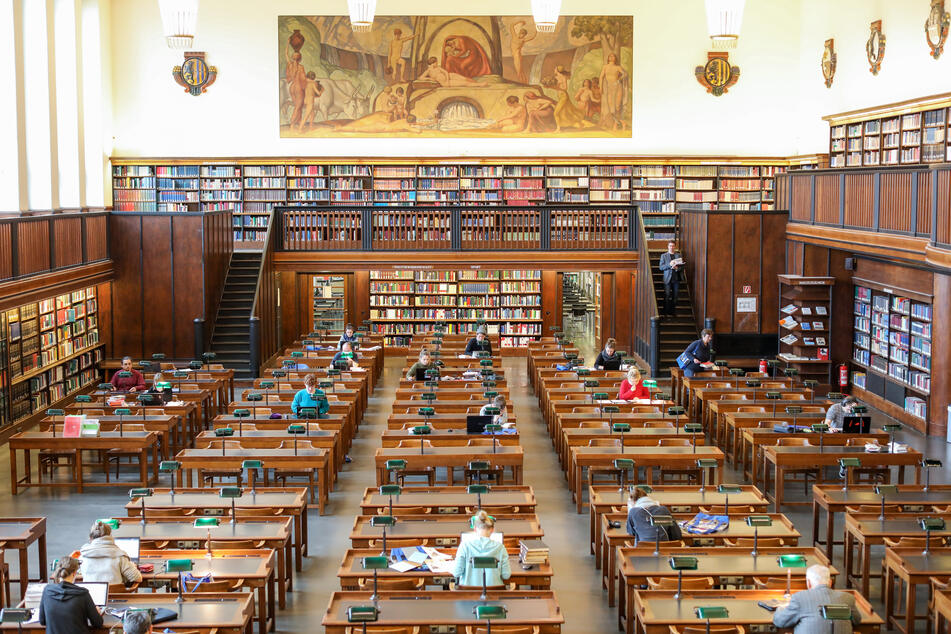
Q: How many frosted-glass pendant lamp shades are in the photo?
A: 4